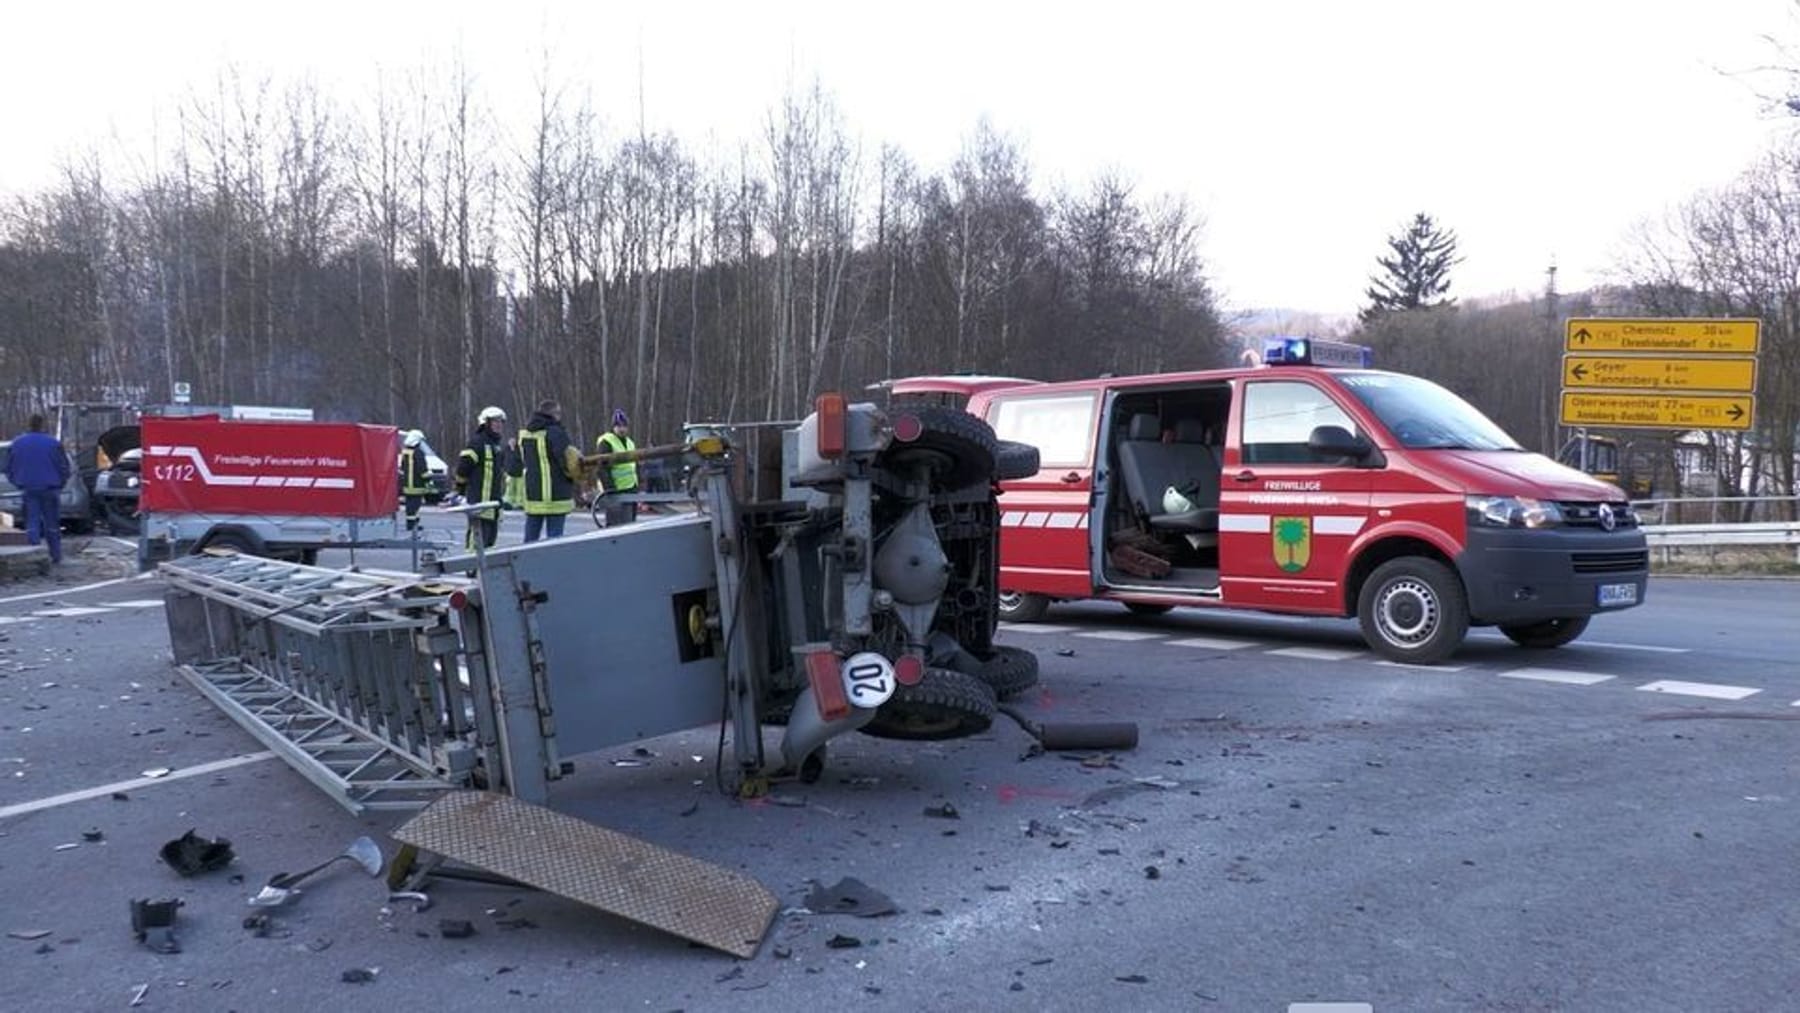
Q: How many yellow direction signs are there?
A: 3